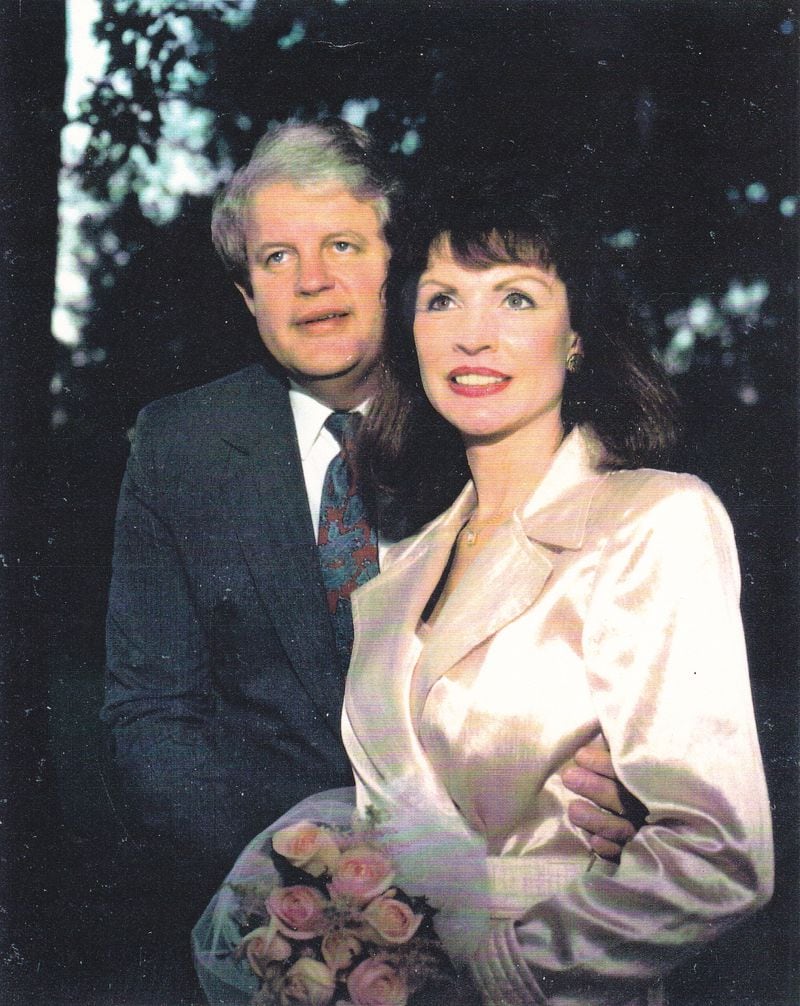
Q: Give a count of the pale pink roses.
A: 8